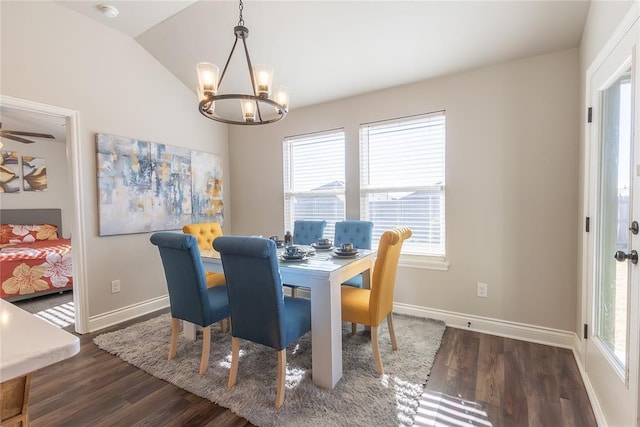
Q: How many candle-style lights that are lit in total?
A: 5